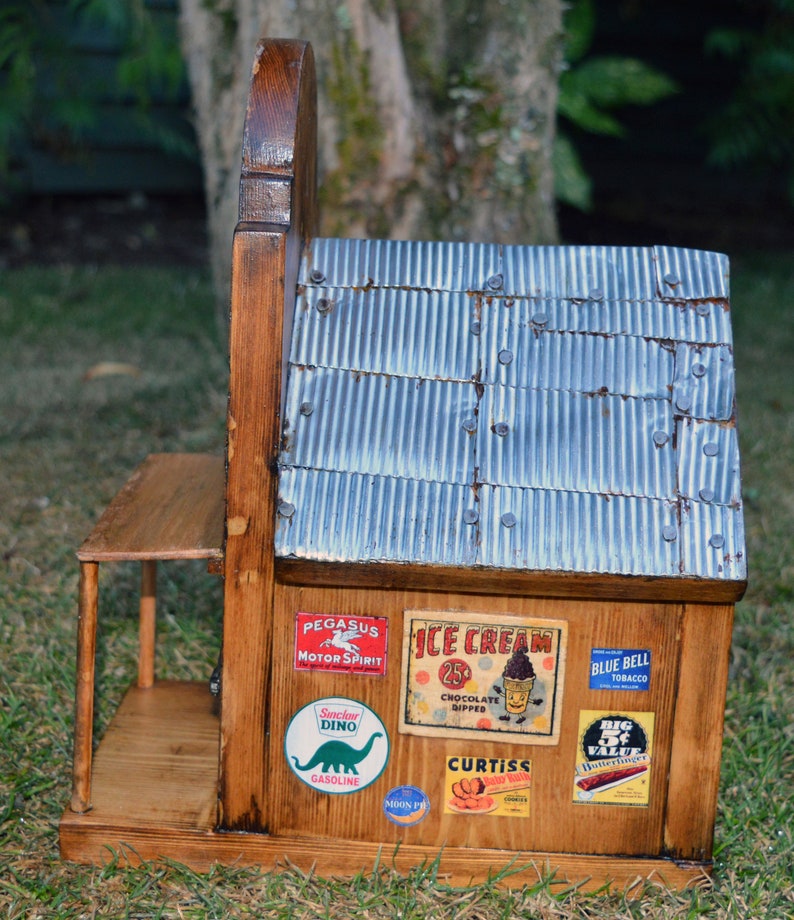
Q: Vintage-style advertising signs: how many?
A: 7